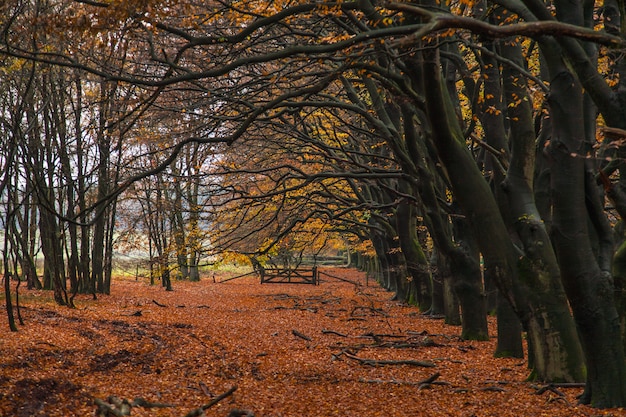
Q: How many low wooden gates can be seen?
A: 1